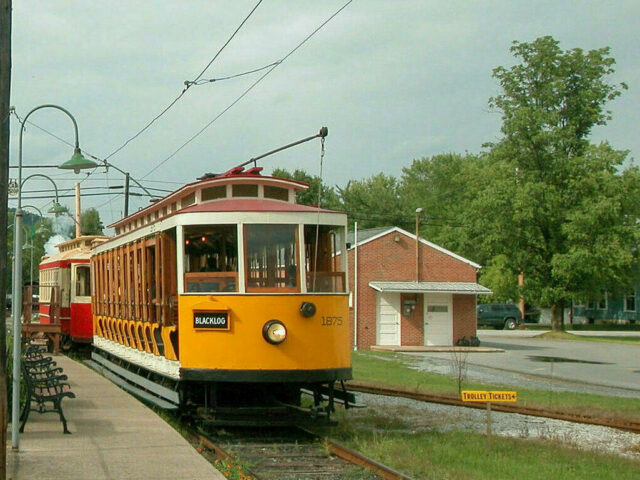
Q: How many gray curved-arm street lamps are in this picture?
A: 4